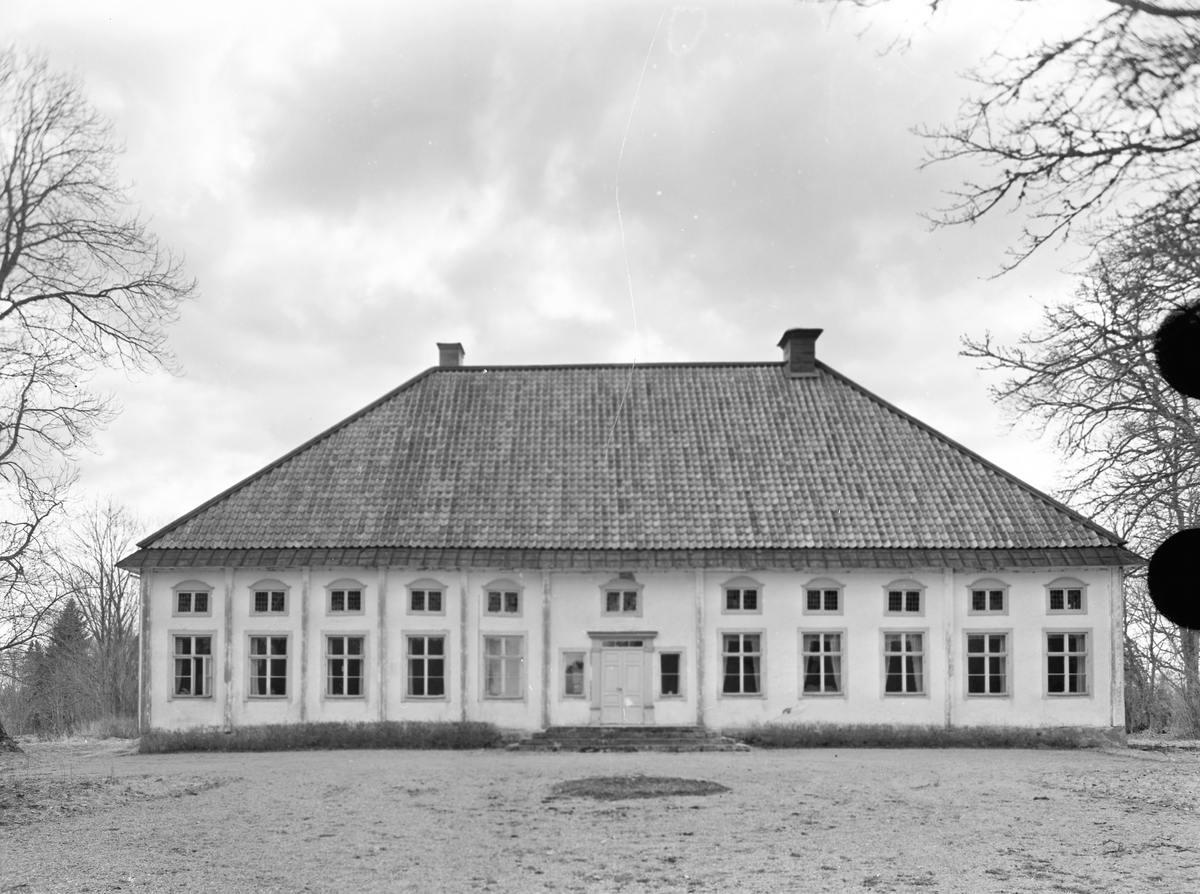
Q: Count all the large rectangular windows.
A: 10